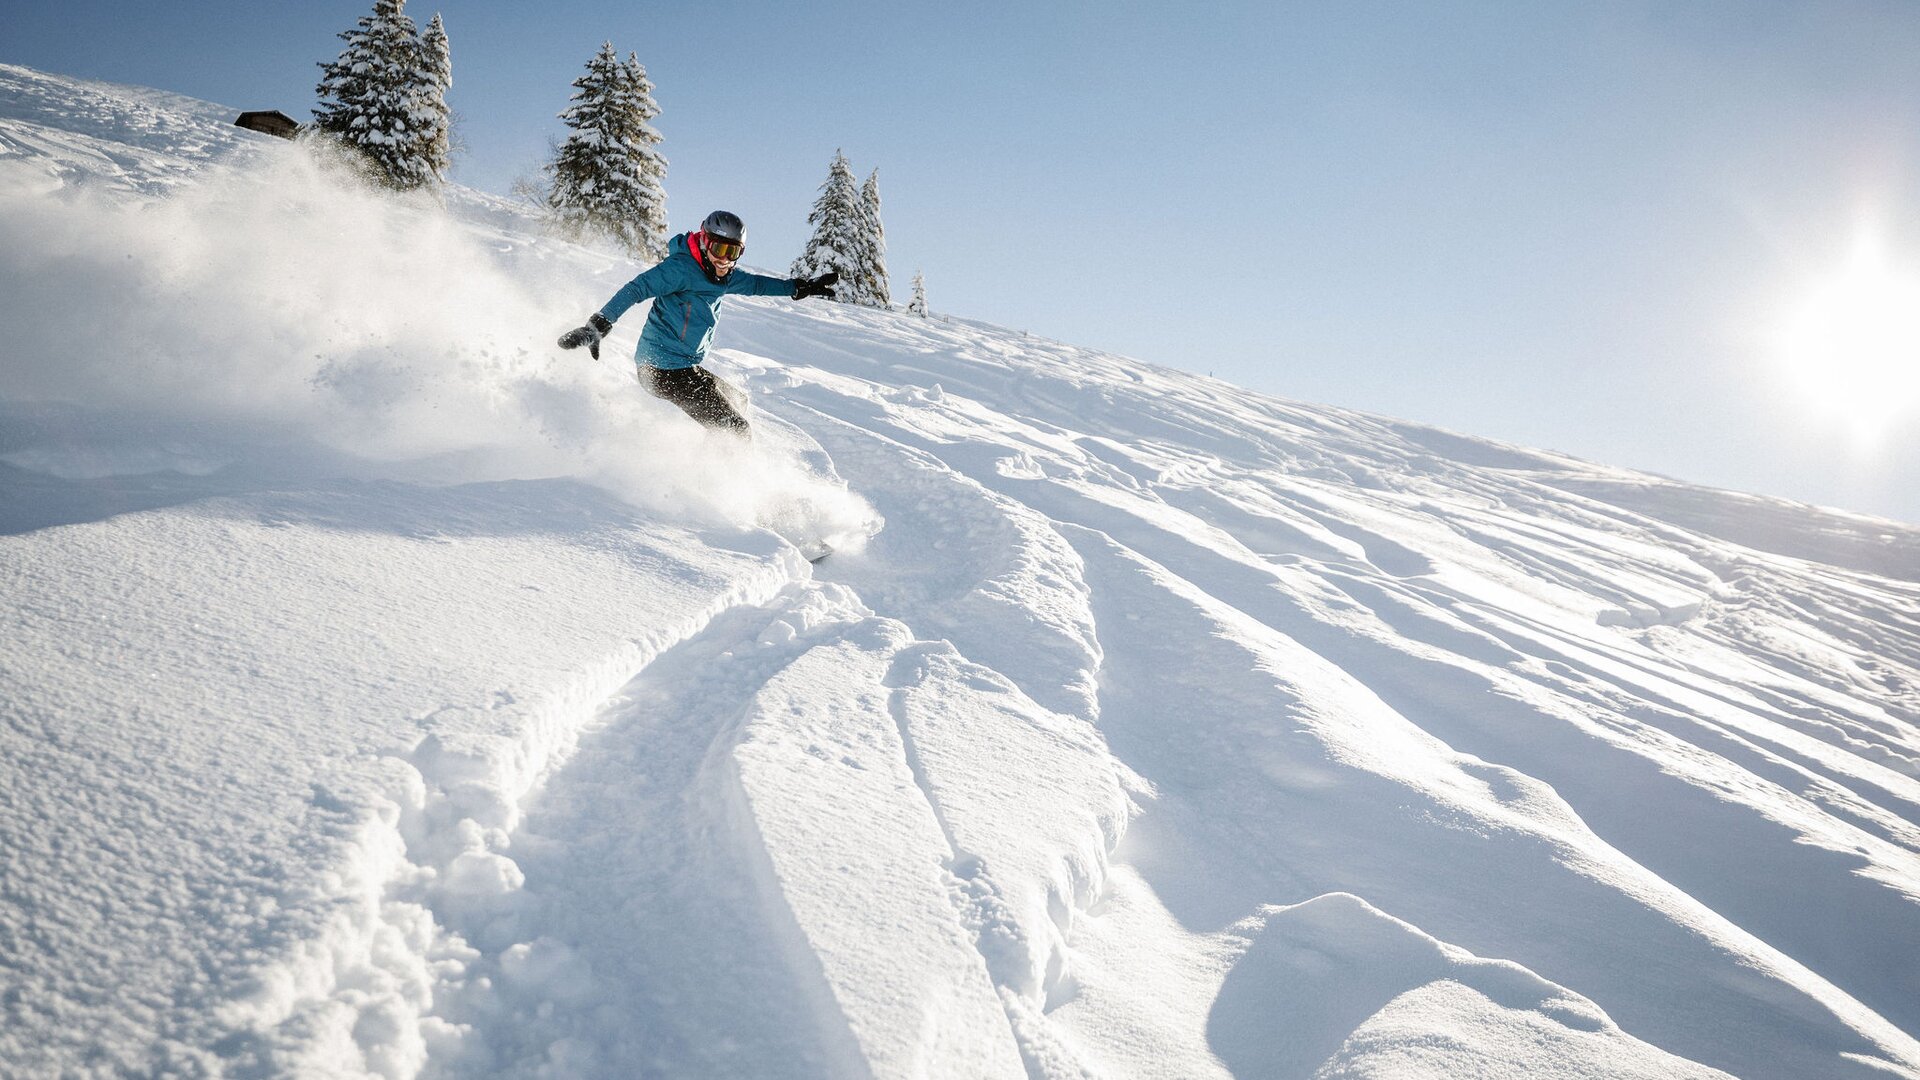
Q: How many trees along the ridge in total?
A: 7